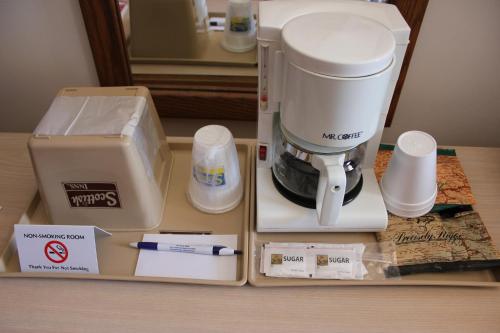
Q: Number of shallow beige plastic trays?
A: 2